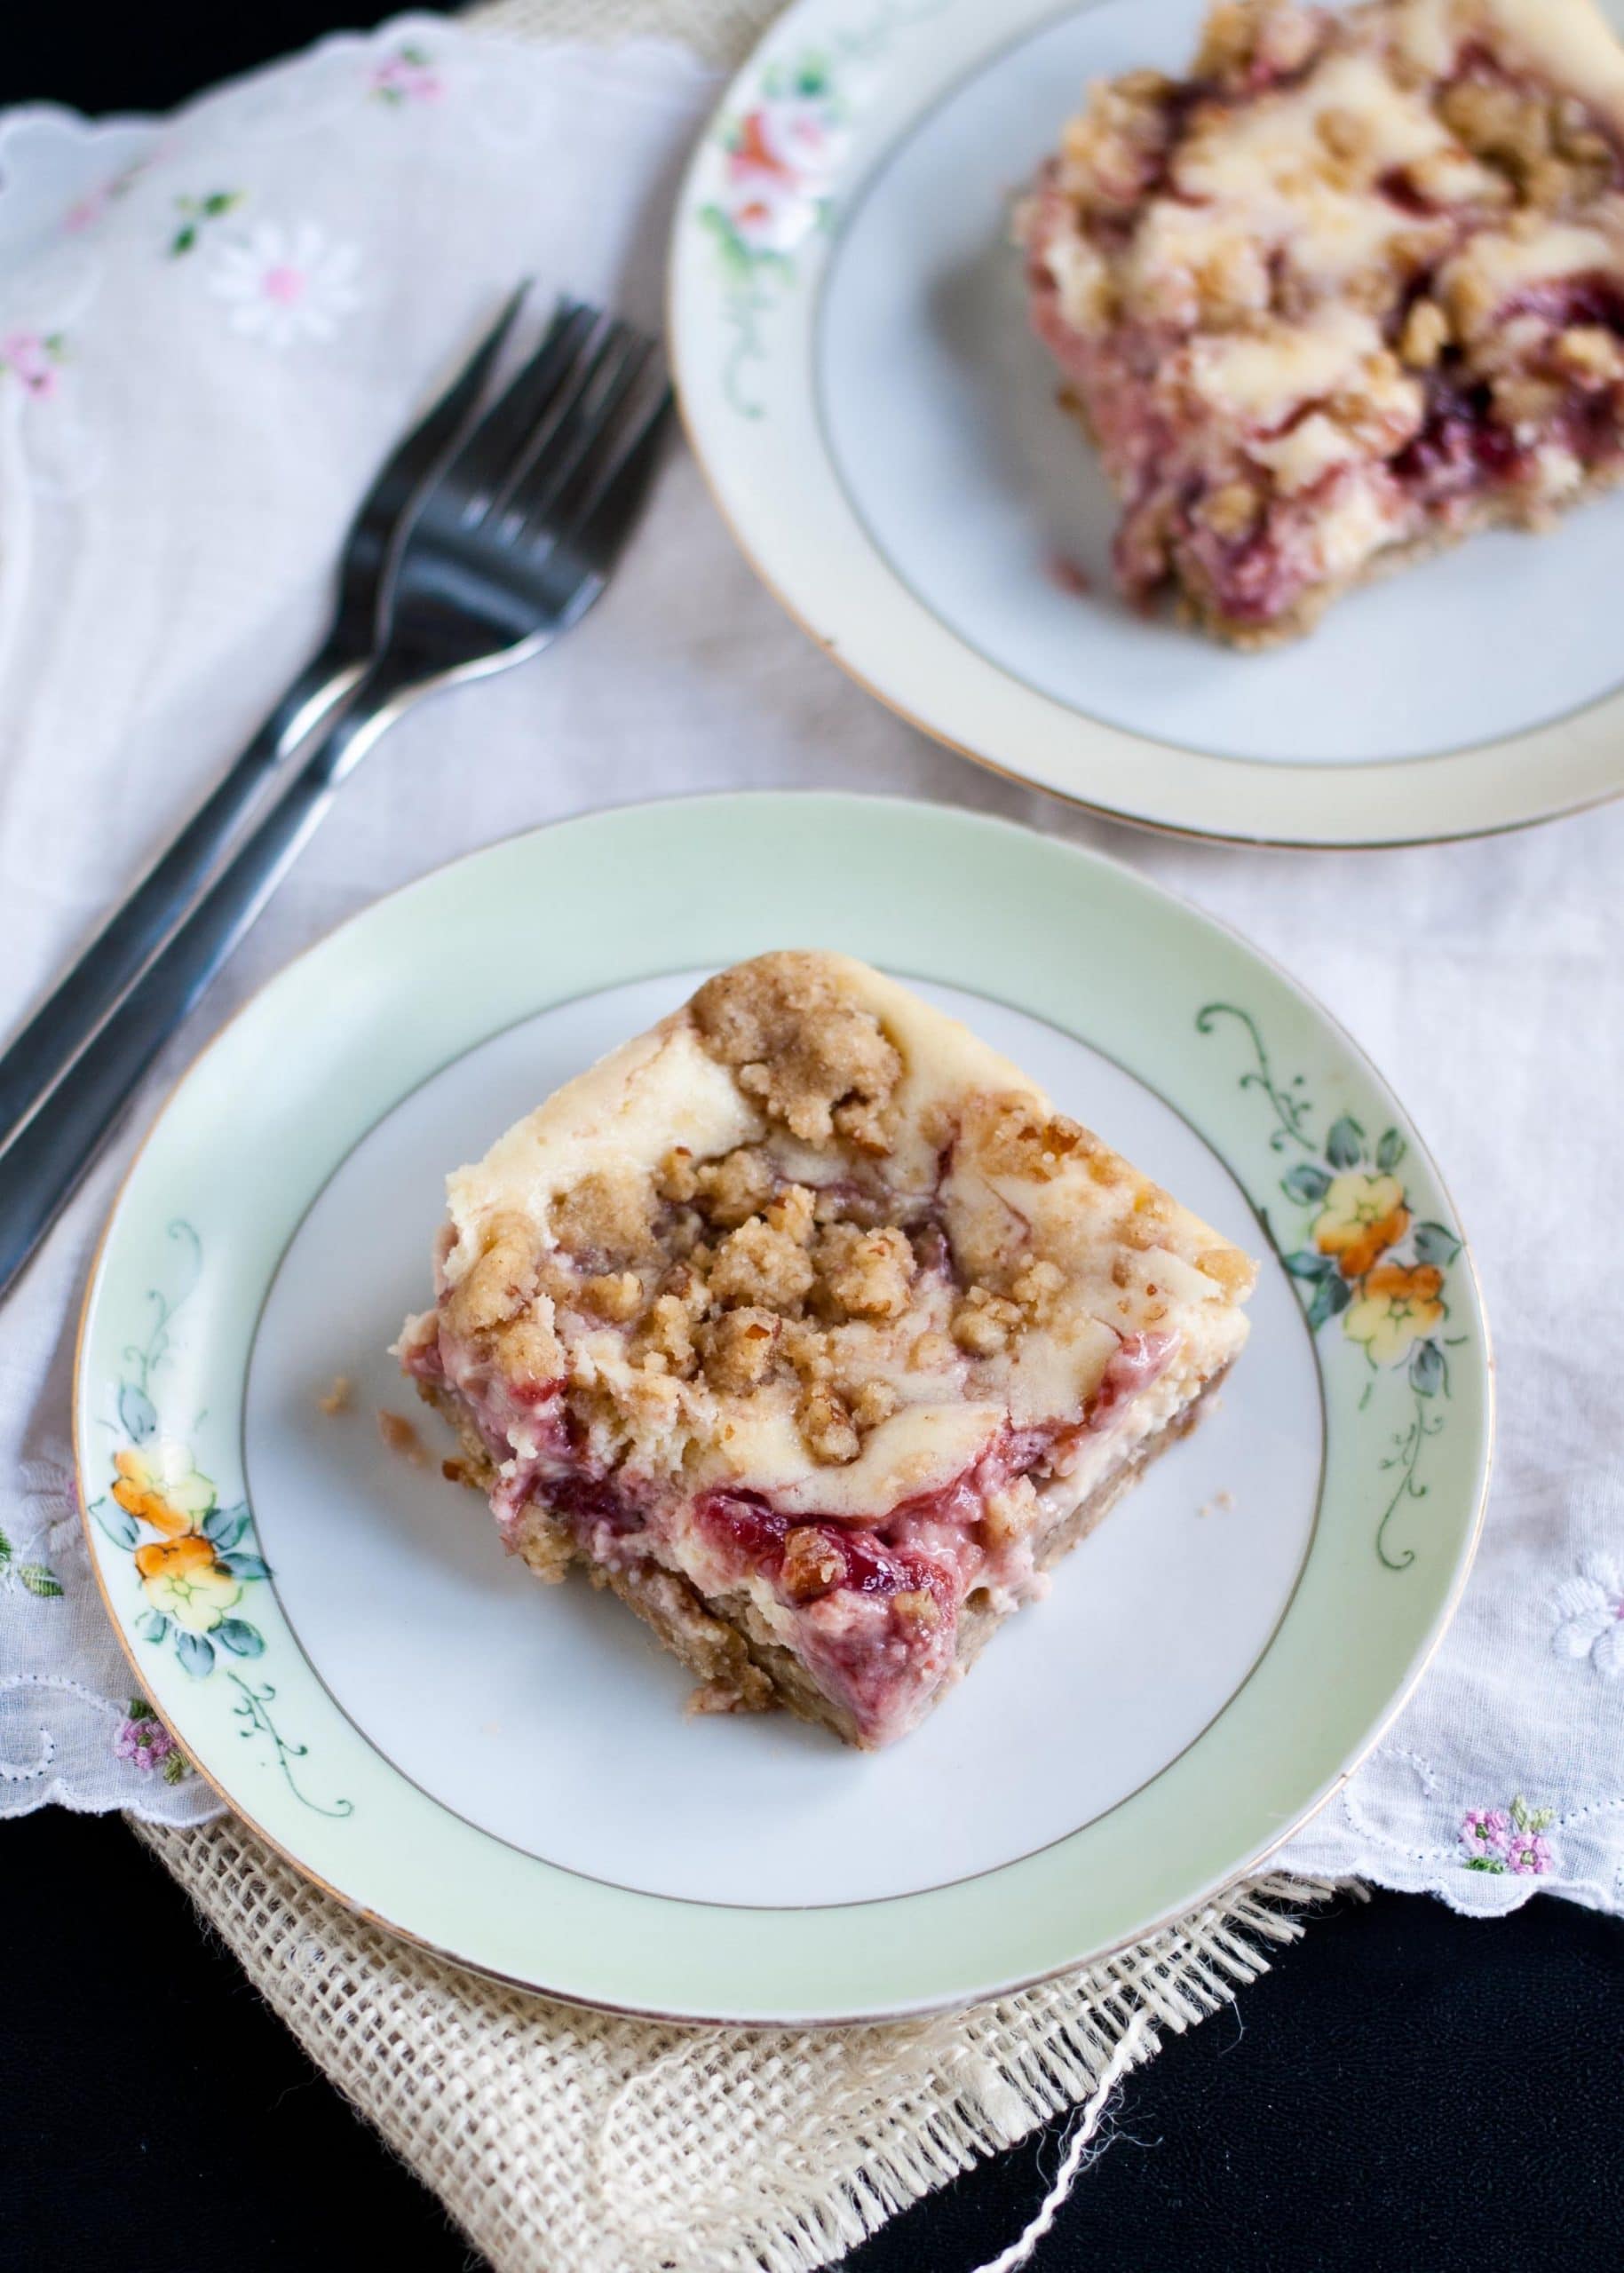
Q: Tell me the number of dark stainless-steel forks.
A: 2